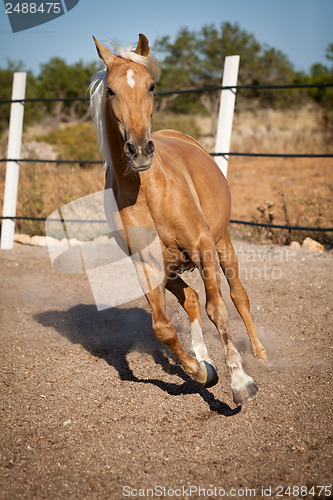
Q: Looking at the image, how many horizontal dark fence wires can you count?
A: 3